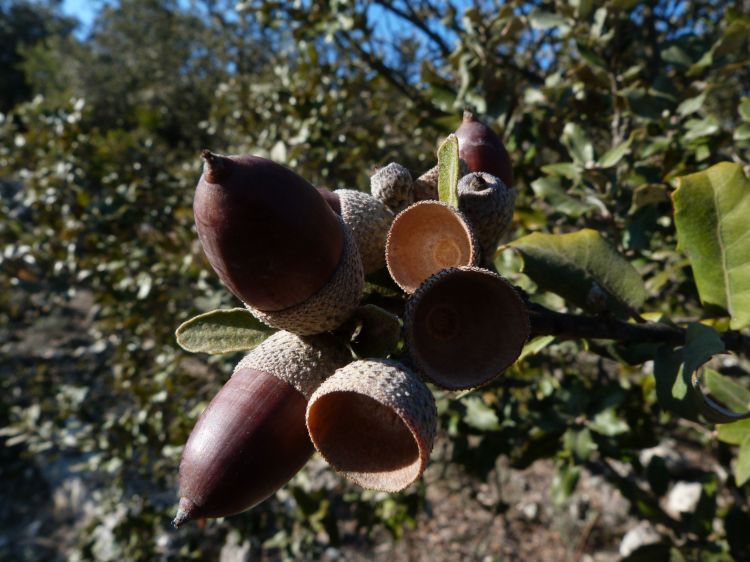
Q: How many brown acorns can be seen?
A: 4